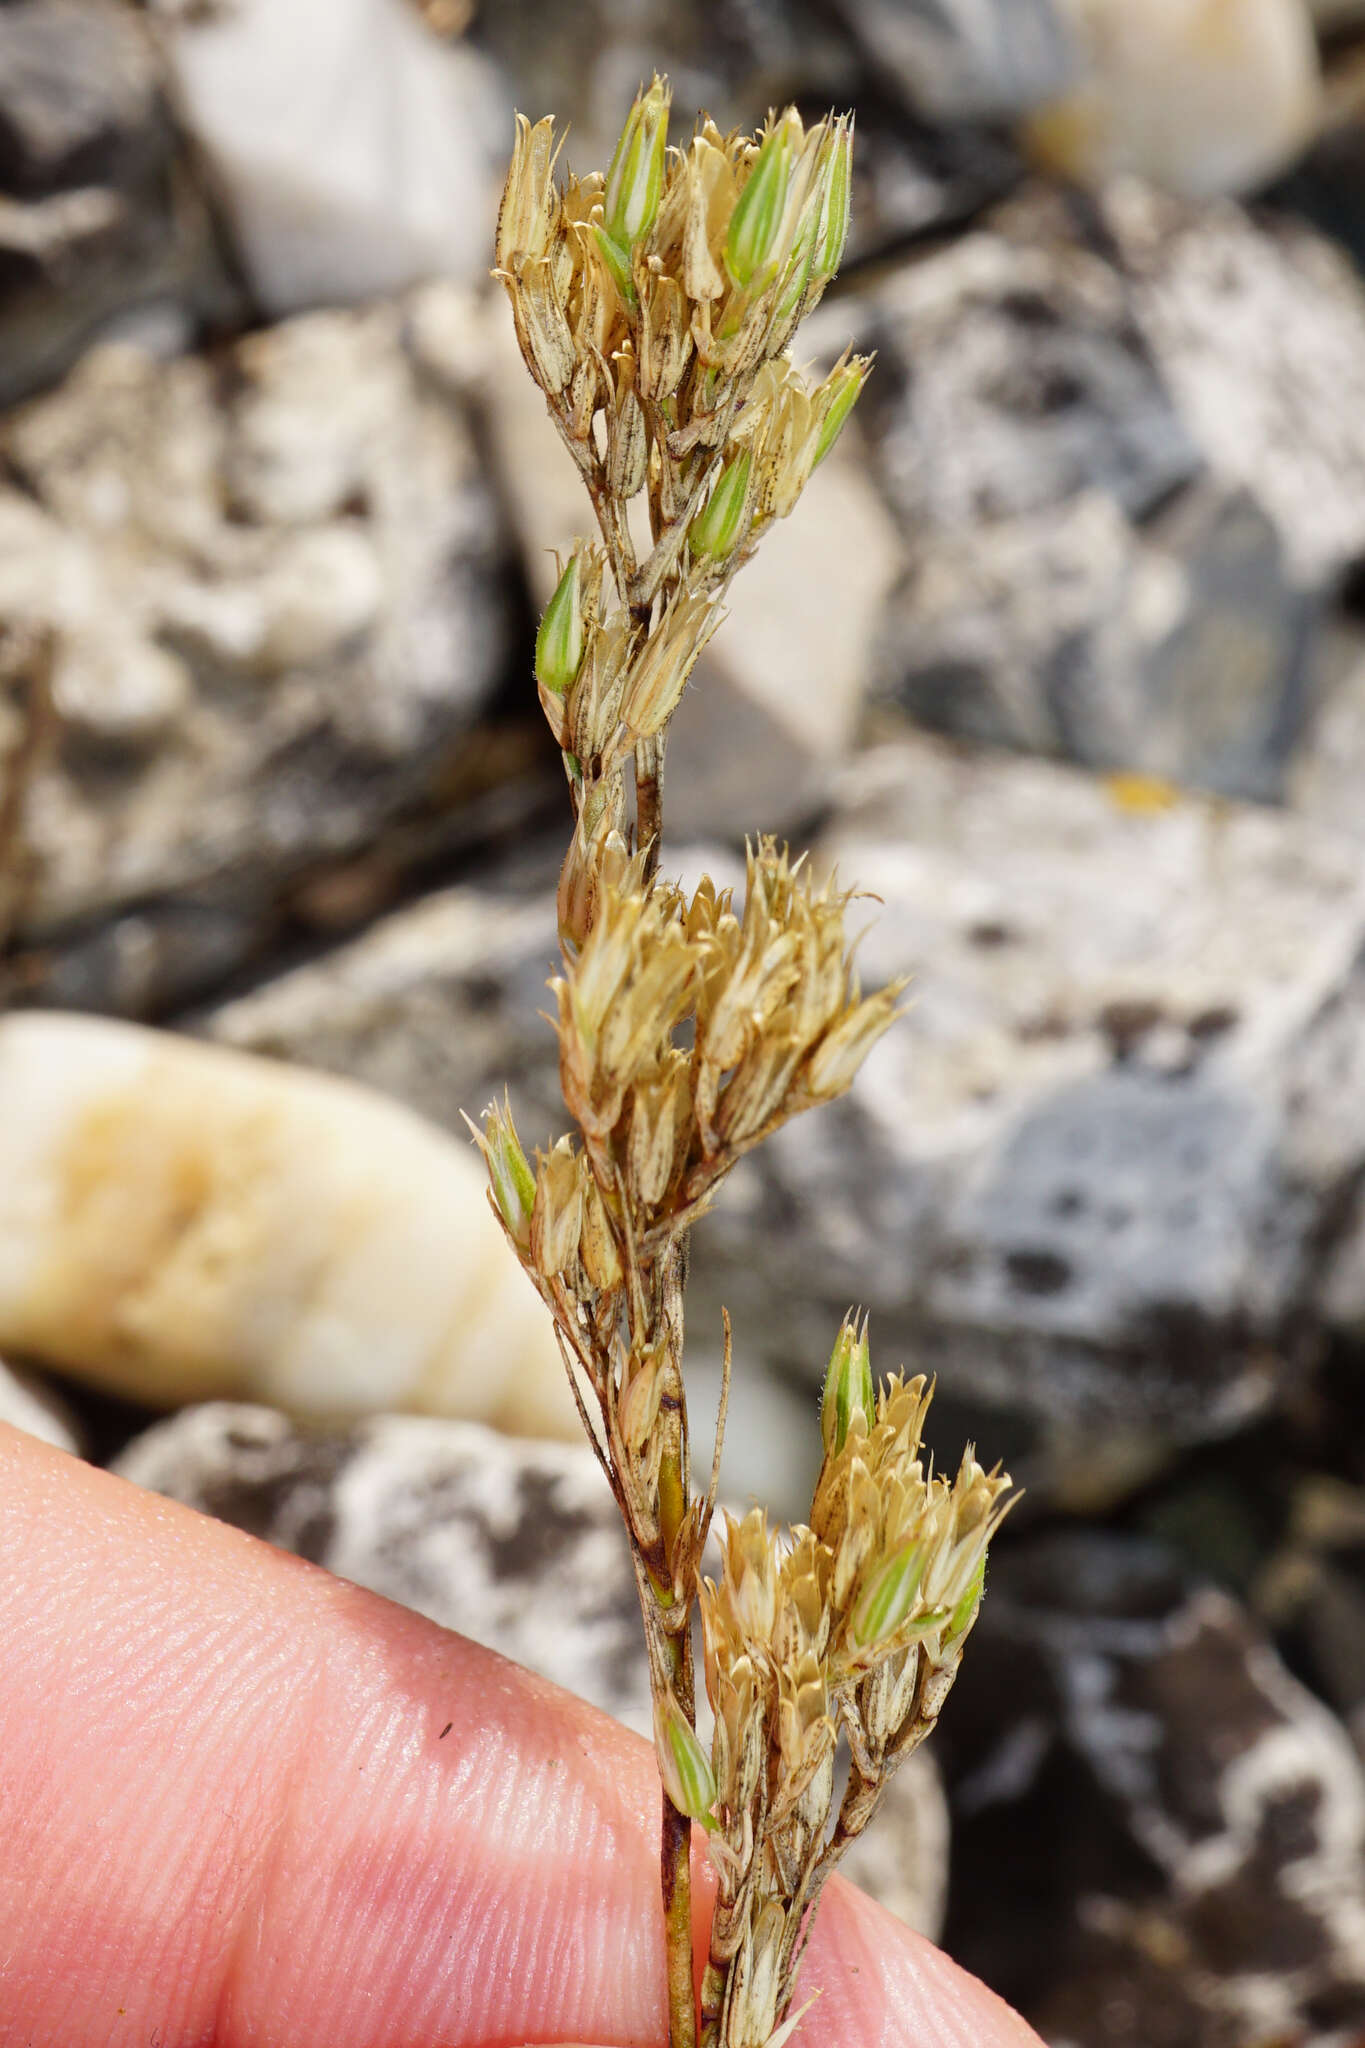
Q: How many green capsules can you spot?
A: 11